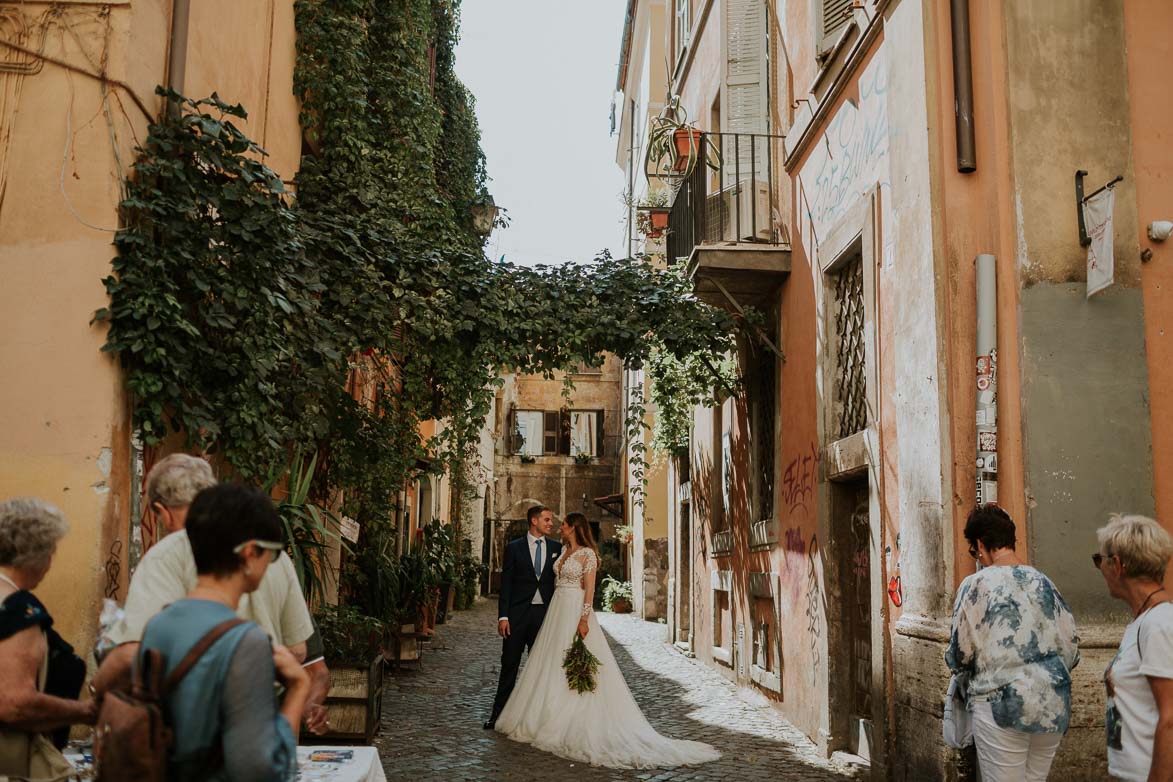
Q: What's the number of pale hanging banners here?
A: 1